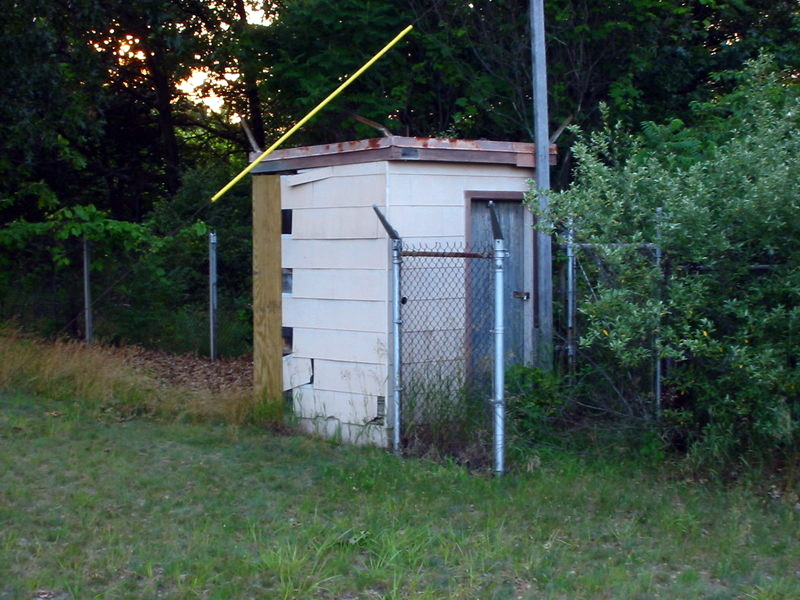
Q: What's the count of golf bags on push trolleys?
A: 0